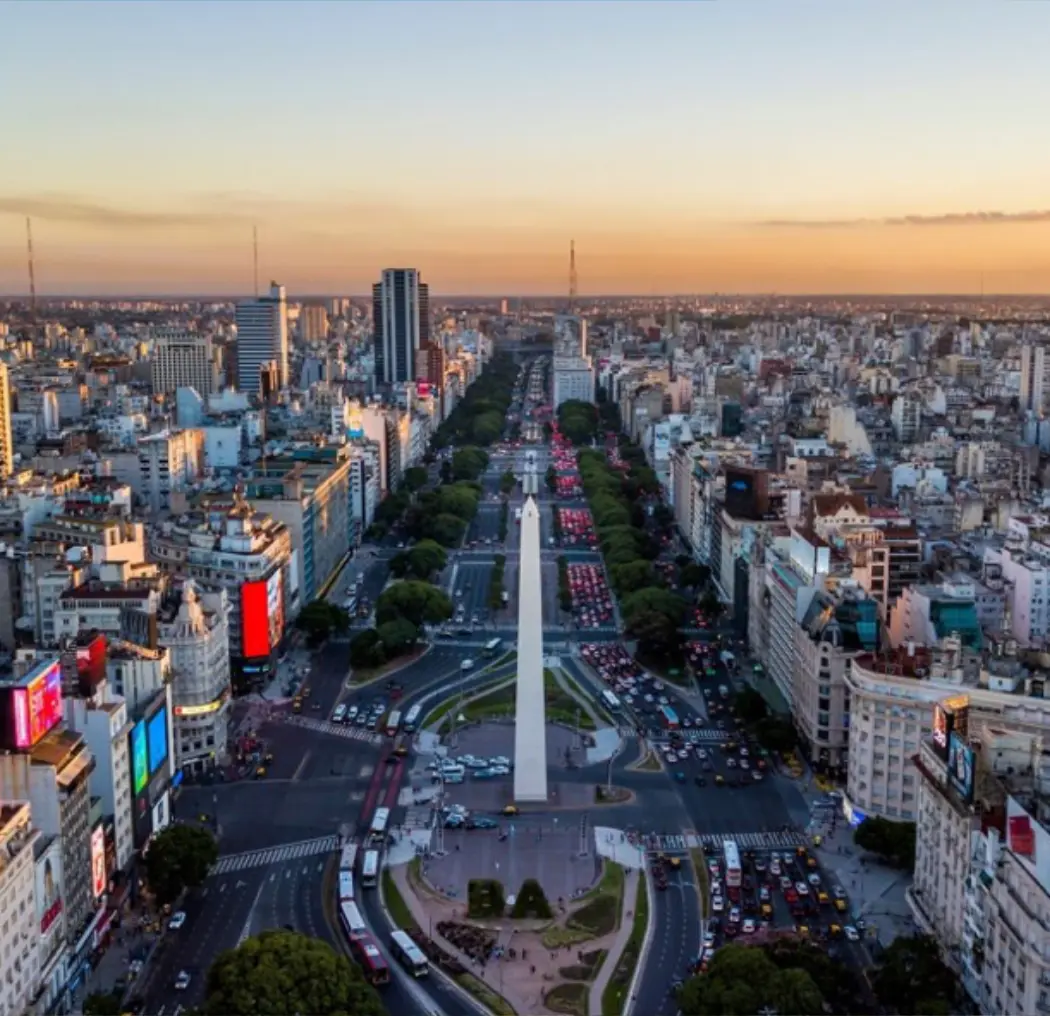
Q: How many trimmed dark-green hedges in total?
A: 2